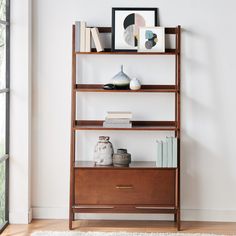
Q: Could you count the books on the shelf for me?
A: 11